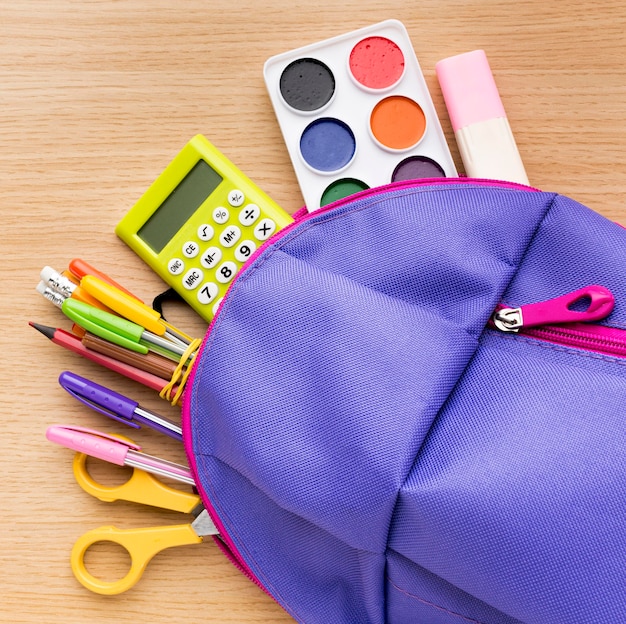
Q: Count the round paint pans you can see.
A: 6